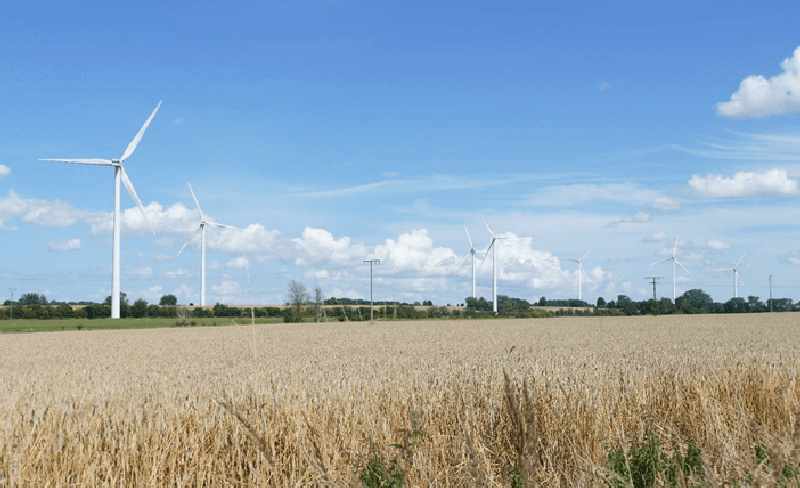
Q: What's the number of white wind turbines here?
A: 7